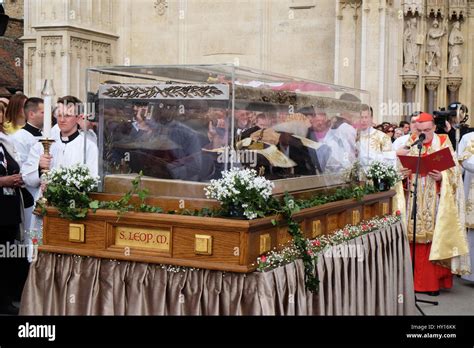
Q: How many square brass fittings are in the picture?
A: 6